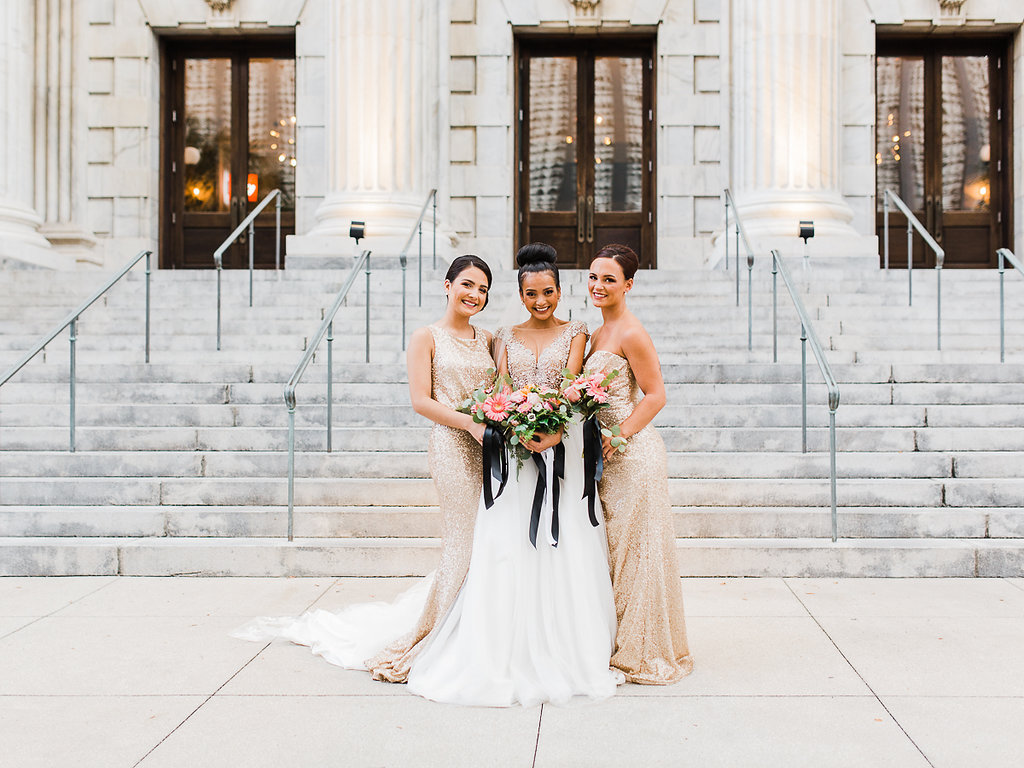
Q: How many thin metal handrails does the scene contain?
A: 8